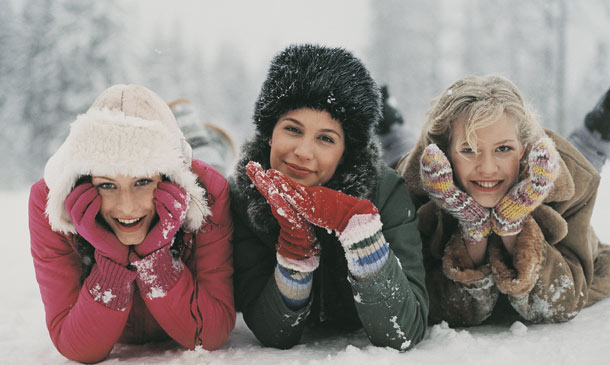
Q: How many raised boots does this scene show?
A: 4